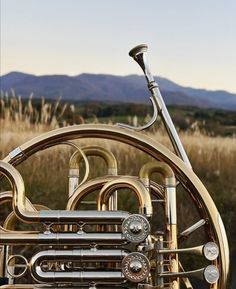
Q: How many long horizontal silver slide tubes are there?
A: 4